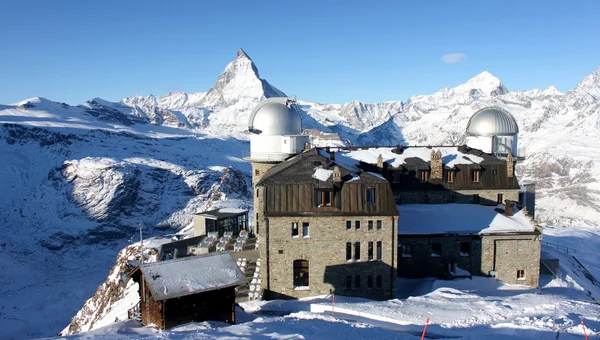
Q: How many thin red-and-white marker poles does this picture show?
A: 3